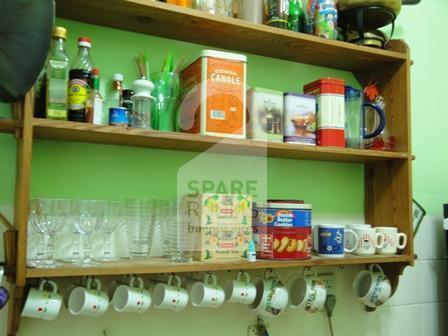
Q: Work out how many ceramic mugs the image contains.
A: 13